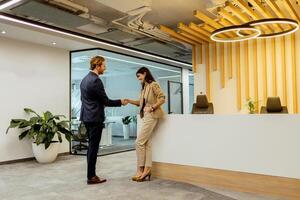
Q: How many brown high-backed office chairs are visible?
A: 2